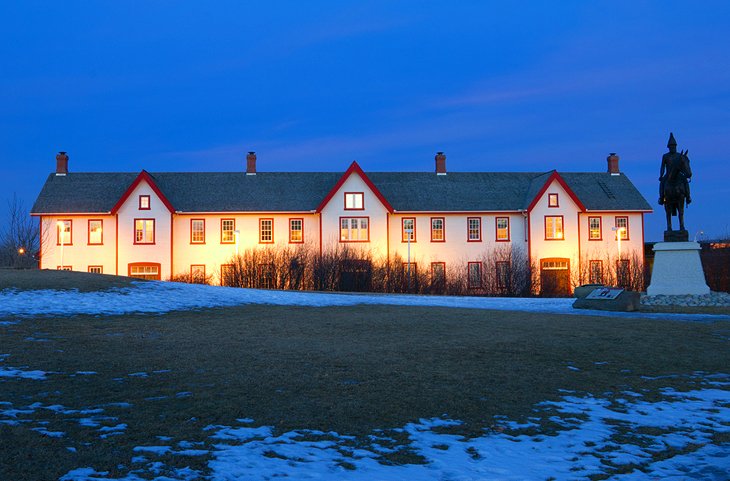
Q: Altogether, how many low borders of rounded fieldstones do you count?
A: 1